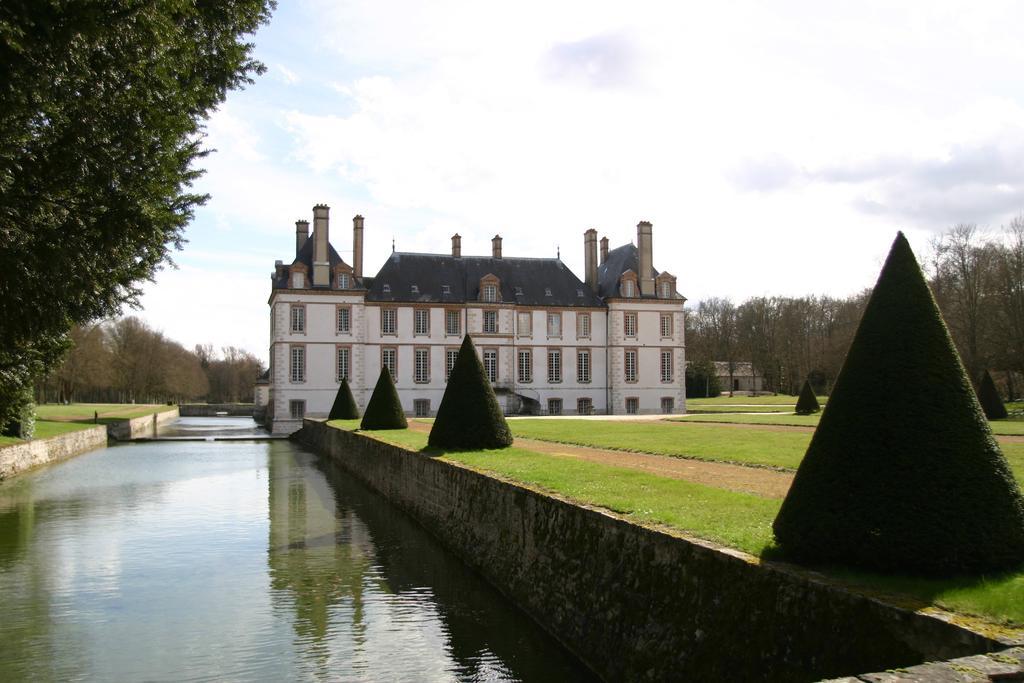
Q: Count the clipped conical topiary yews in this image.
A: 6